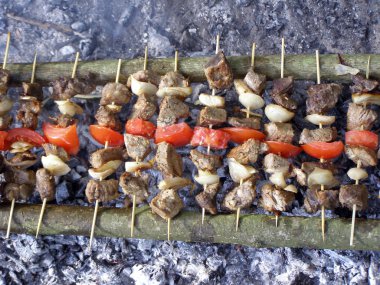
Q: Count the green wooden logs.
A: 2